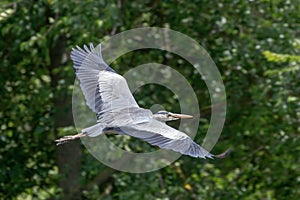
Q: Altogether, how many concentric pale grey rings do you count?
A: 2